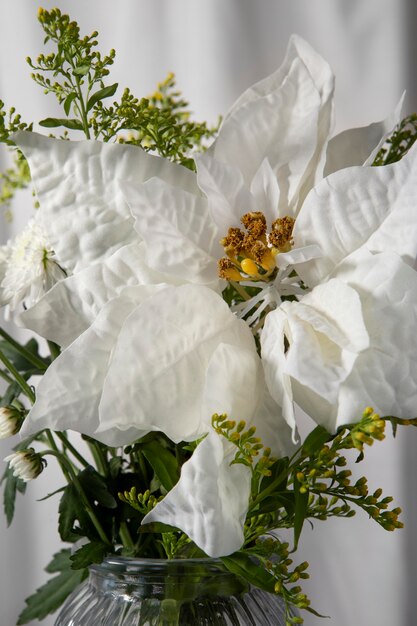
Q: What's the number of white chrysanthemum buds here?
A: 2